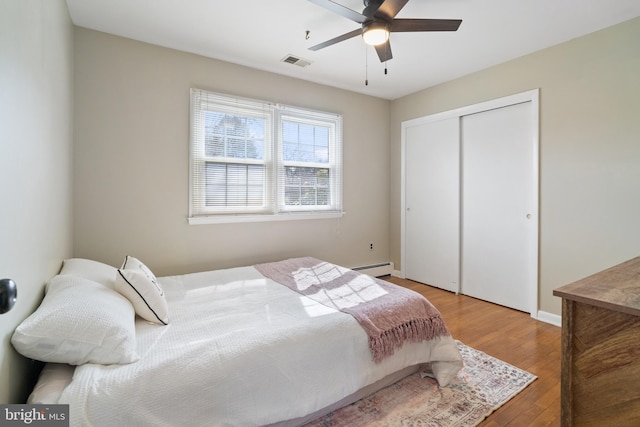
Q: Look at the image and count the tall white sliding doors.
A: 2